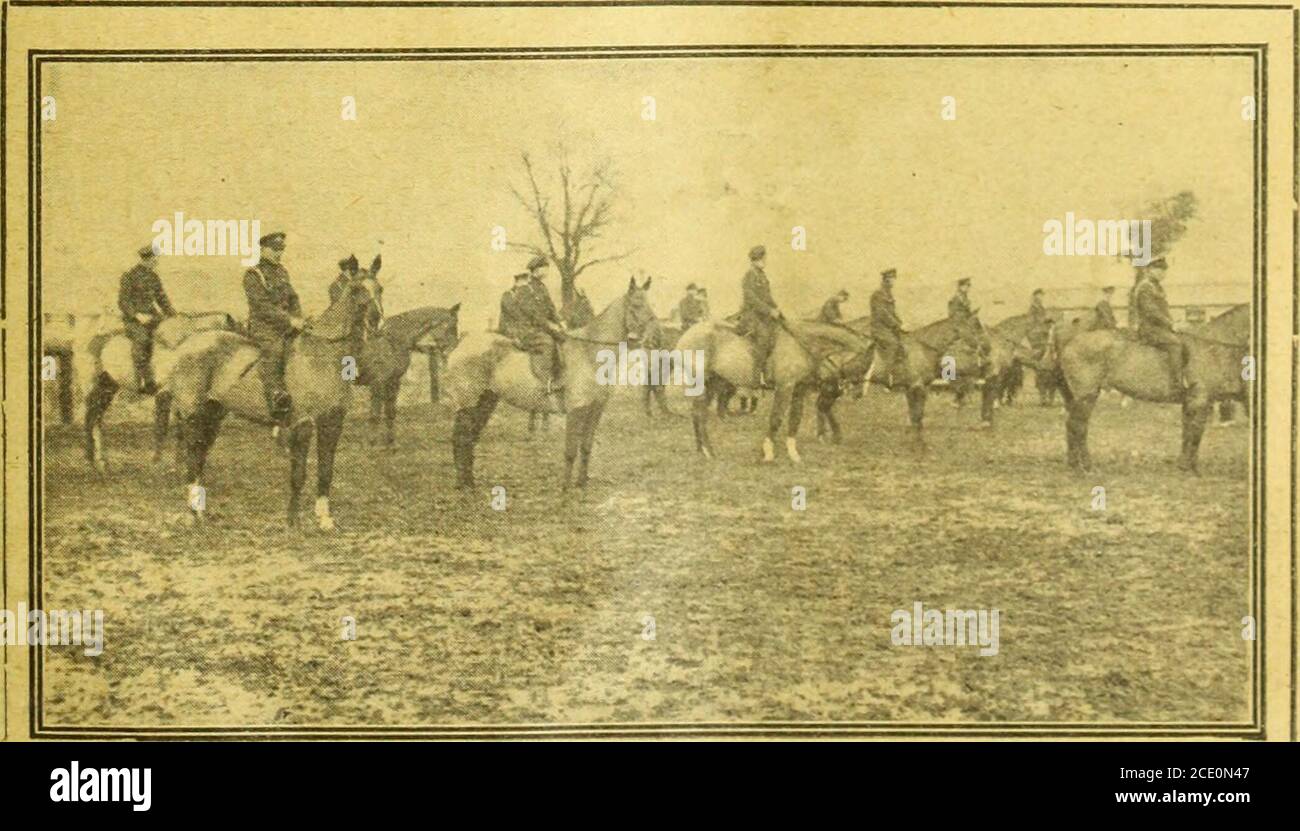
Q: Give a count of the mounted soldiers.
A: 14